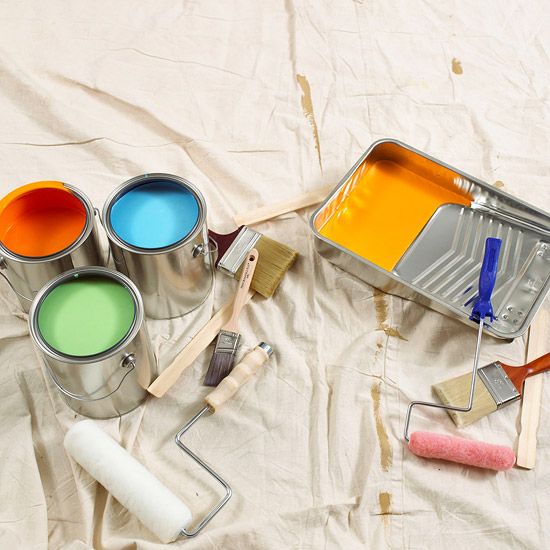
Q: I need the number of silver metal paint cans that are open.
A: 3